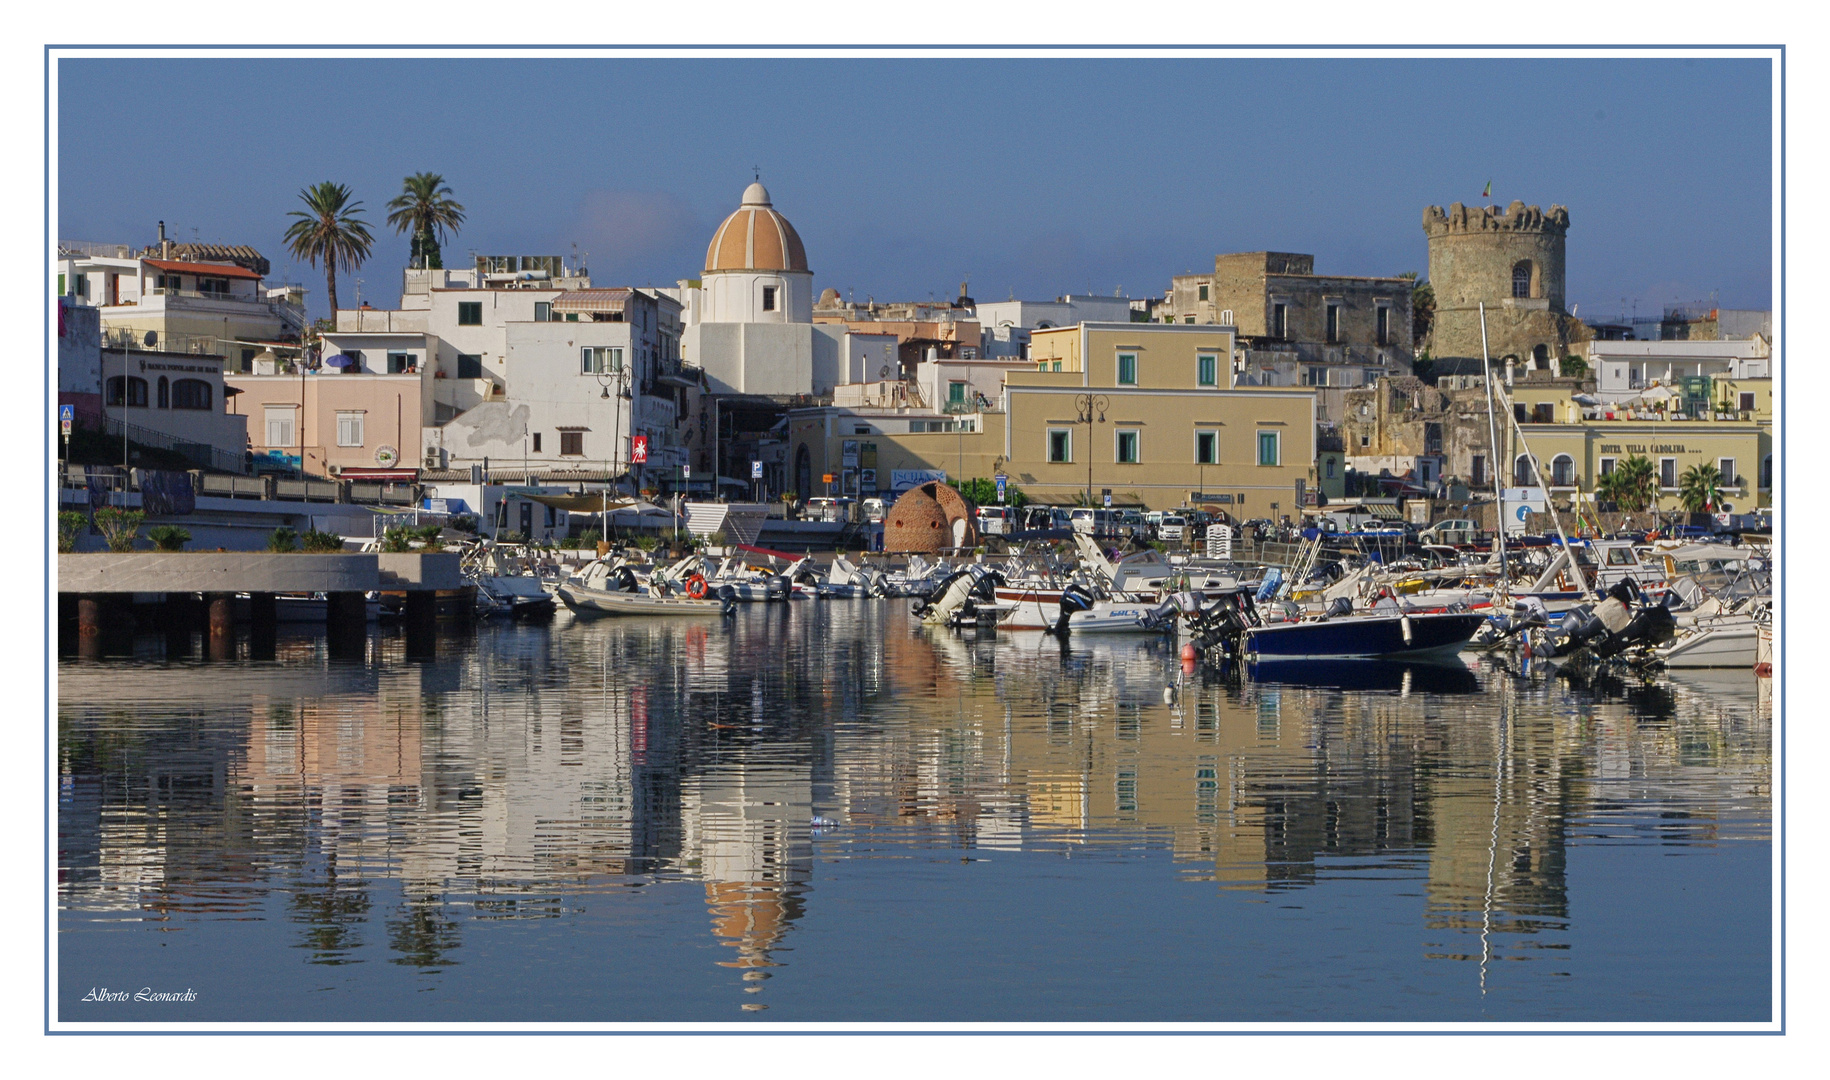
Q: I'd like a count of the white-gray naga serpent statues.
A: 0